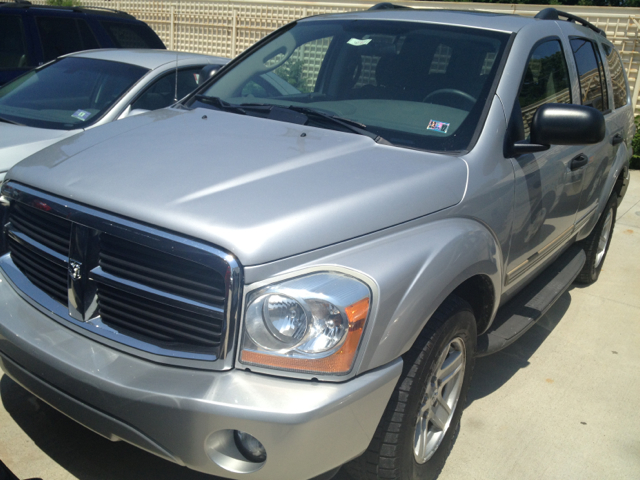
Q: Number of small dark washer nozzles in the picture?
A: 2